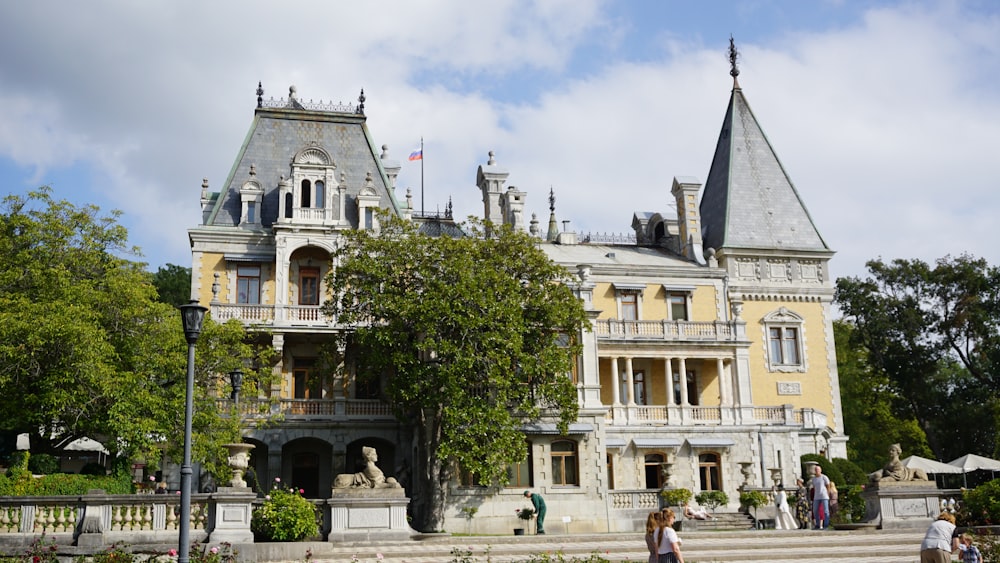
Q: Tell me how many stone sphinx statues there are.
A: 2